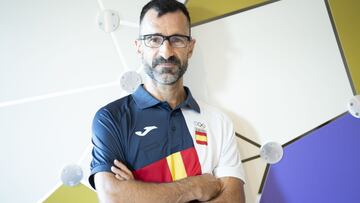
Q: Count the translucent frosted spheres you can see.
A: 5